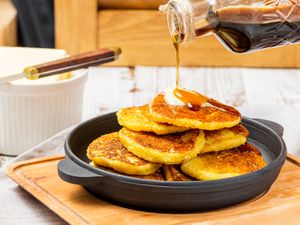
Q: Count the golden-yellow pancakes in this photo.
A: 8